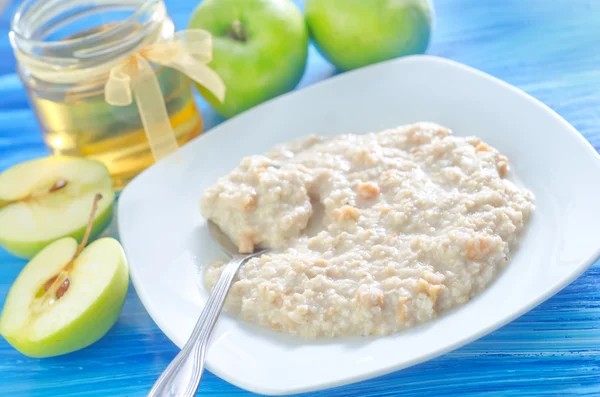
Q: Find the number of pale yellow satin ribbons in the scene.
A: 1